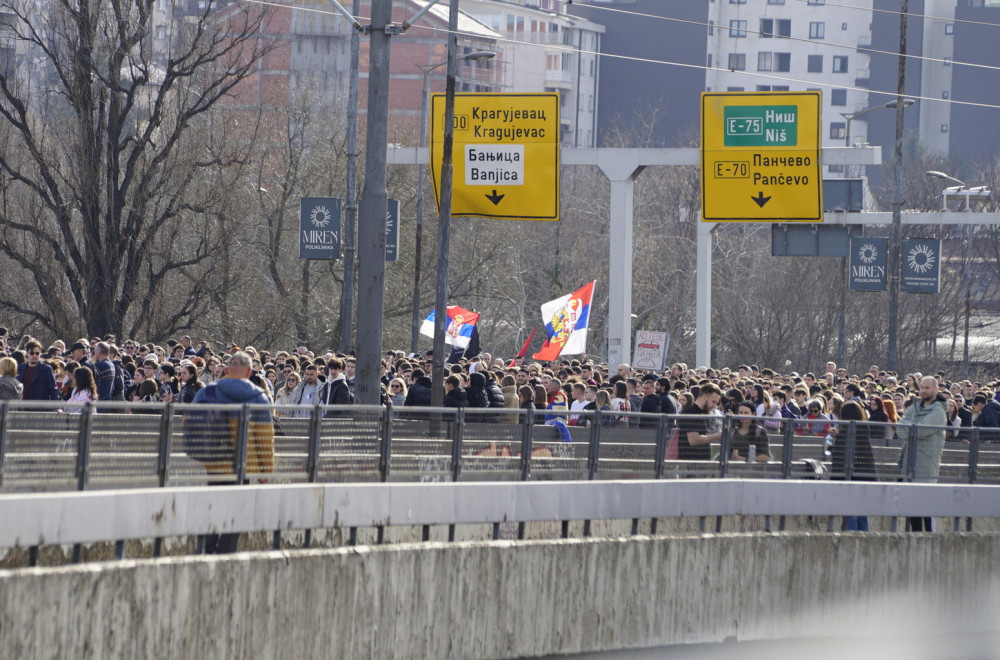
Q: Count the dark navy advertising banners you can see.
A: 4